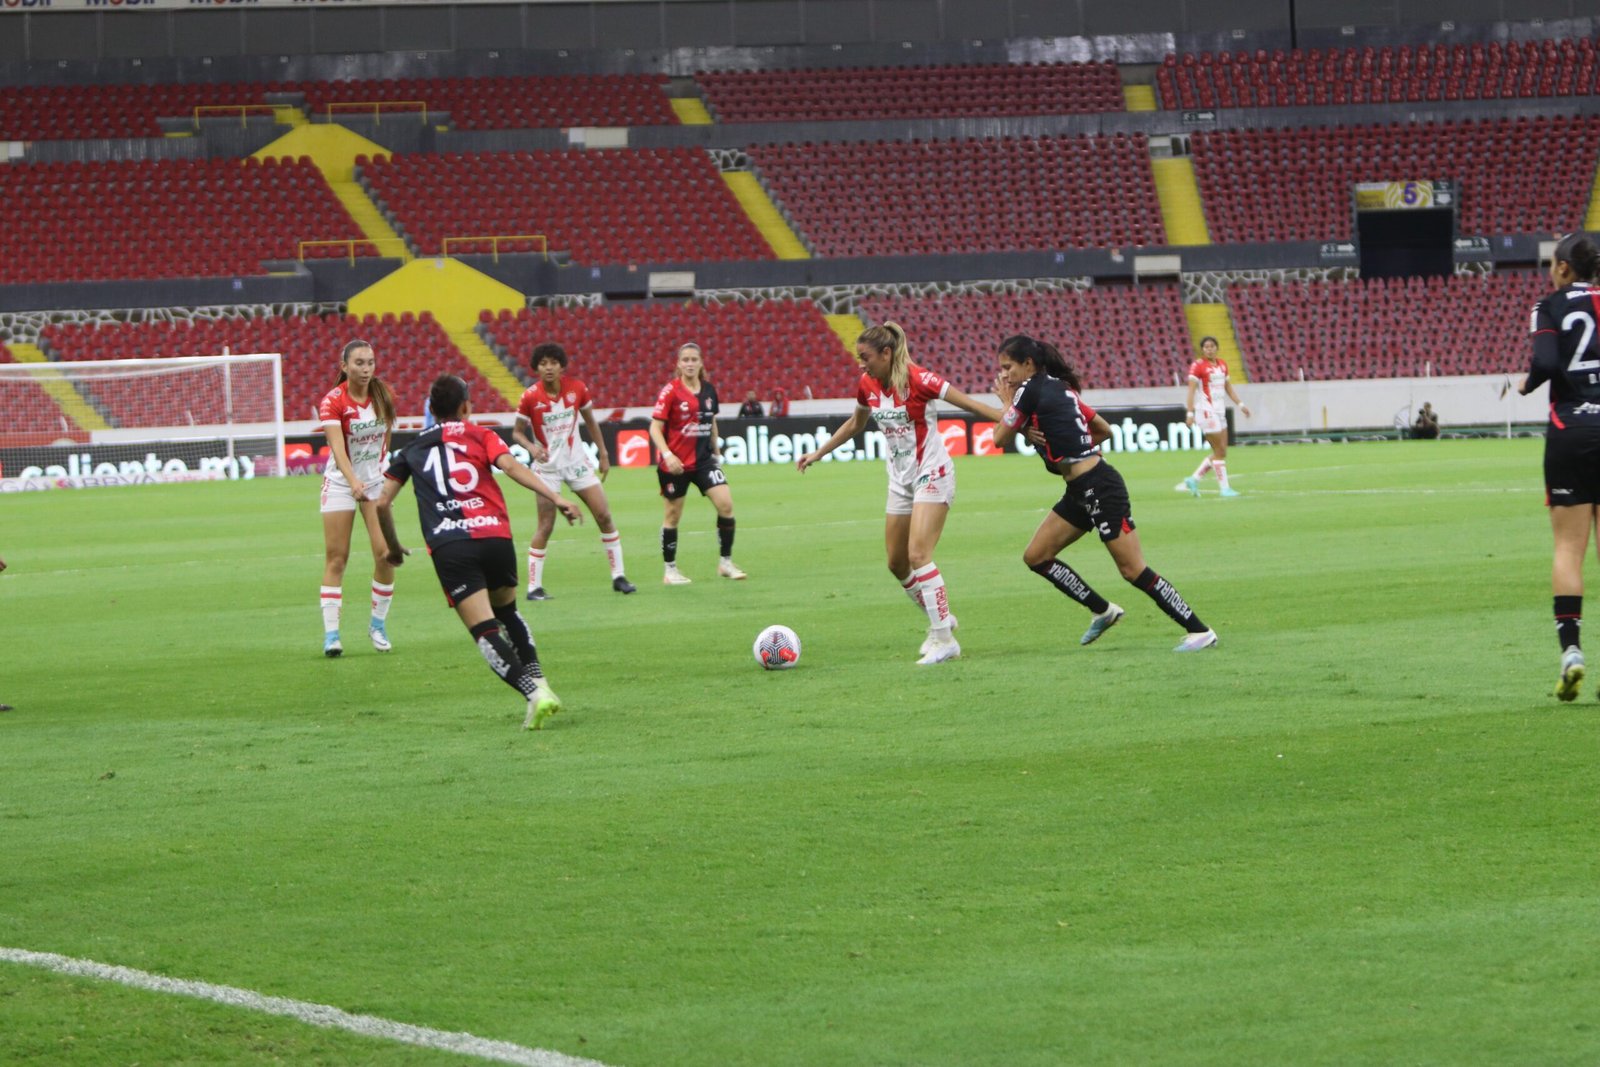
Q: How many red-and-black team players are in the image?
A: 4